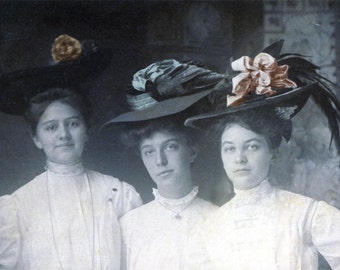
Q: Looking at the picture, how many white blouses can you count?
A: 3